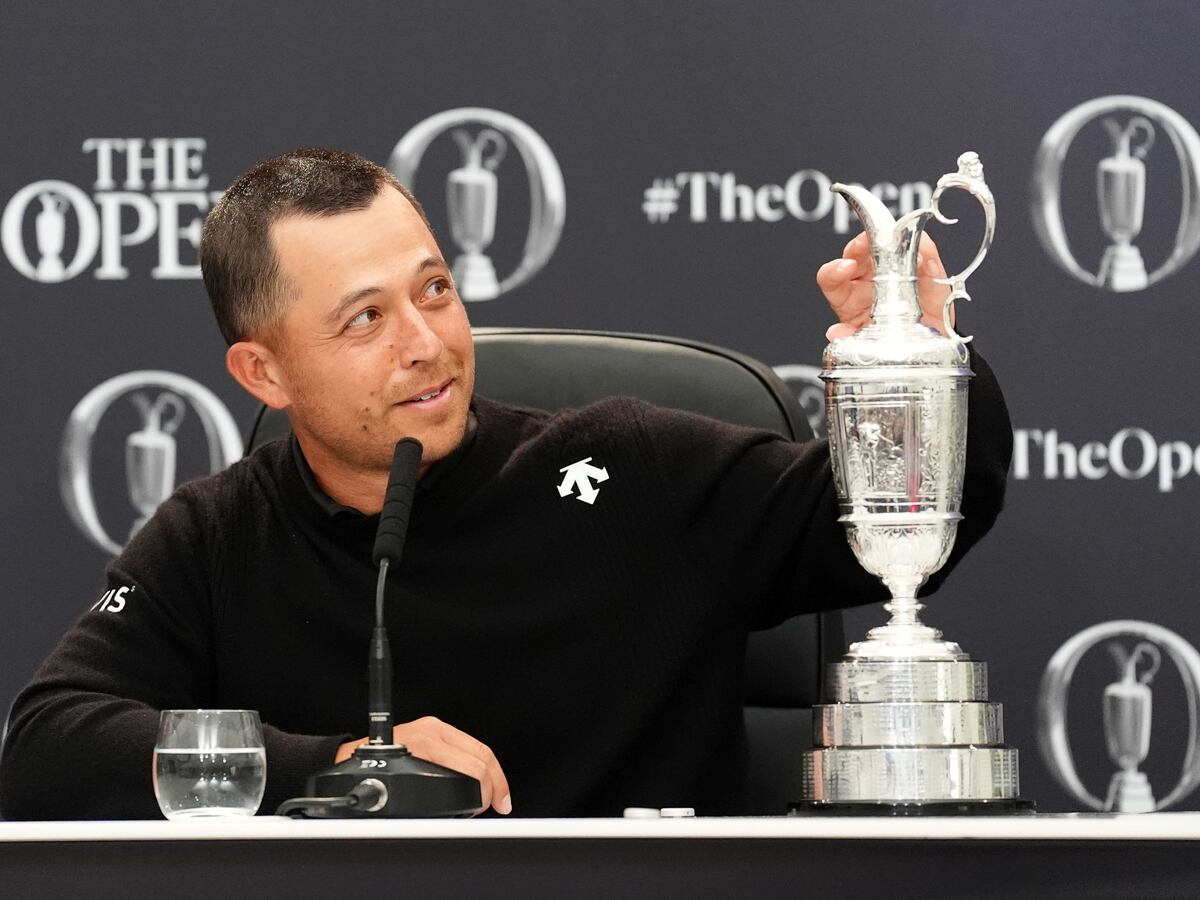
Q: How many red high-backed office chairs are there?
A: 0